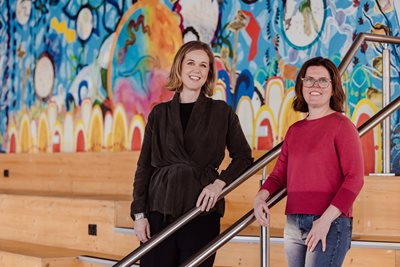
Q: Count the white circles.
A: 5